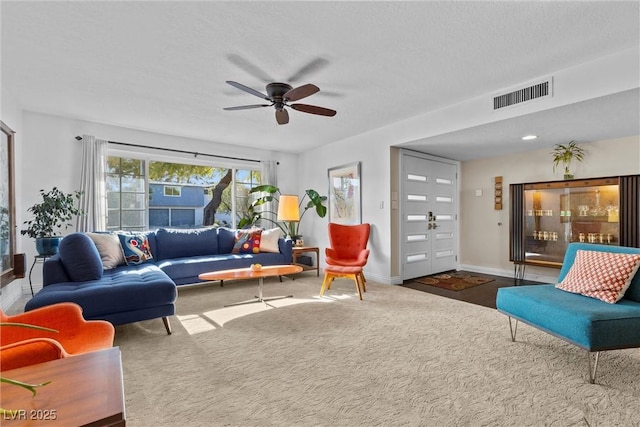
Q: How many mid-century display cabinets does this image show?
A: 1